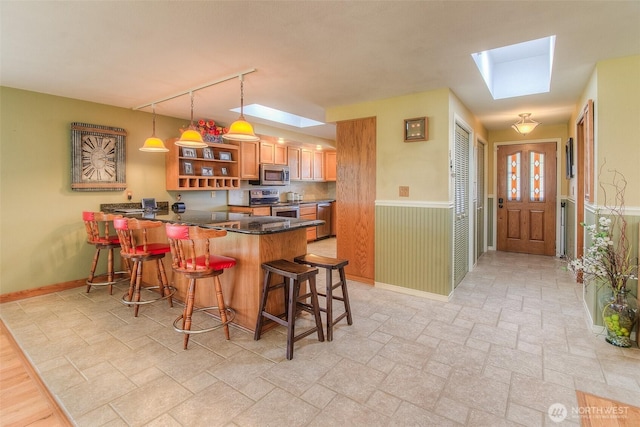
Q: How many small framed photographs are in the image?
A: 6